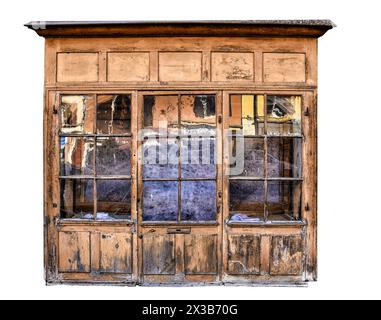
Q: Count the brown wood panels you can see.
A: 11